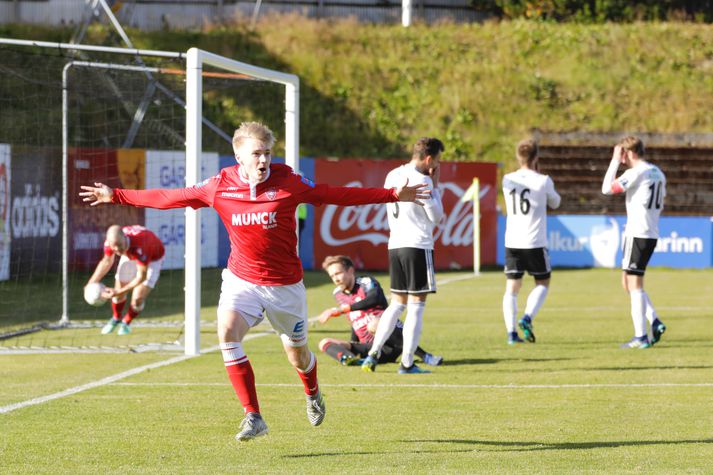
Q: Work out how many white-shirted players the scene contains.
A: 3